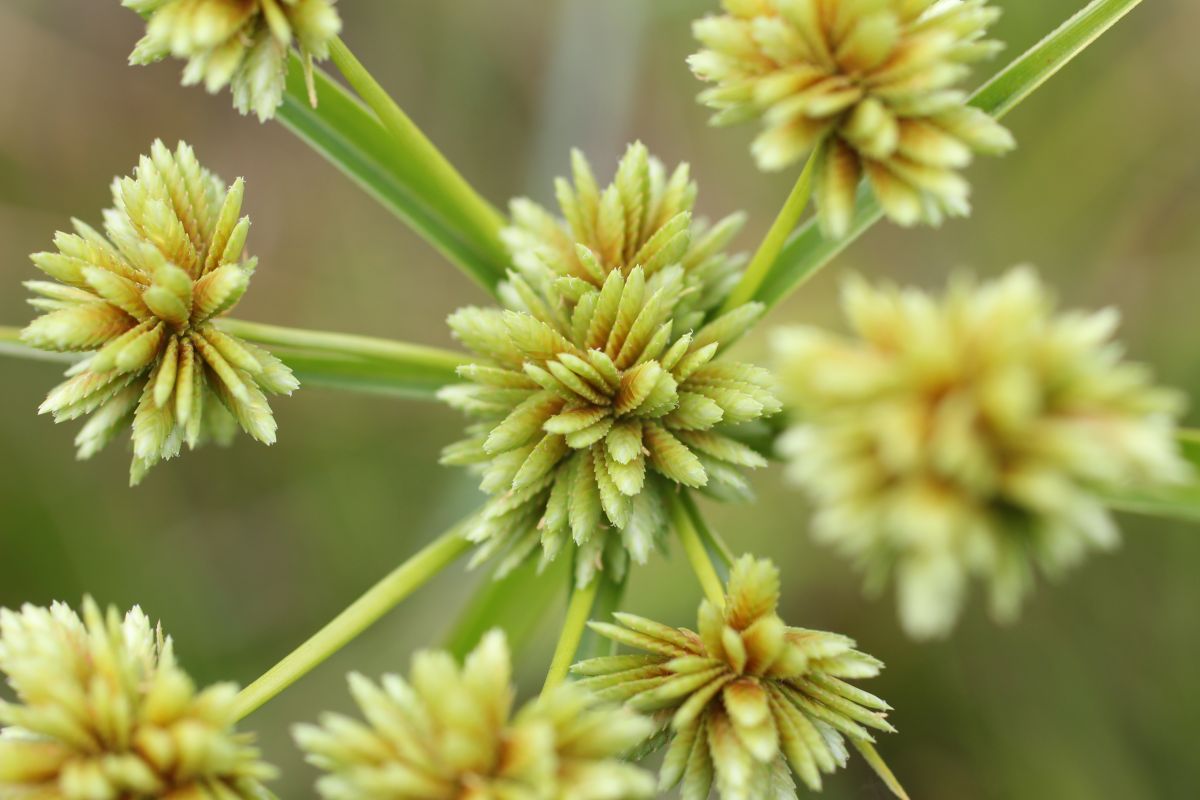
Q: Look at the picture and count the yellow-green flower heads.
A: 8